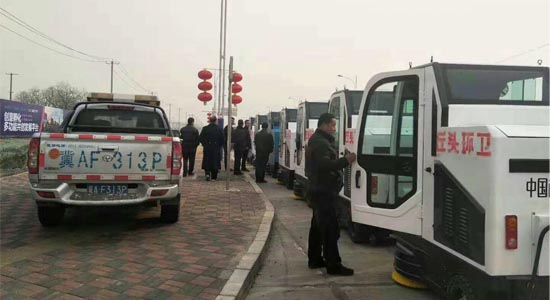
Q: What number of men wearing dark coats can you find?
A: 7